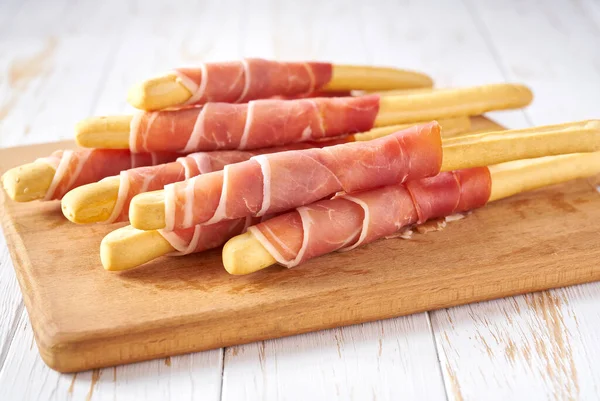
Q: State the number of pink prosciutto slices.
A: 7